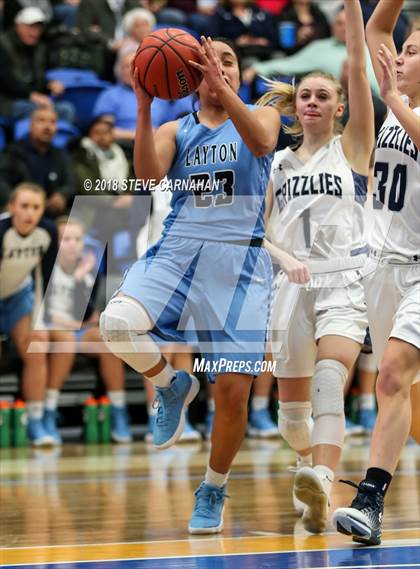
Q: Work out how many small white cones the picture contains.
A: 0